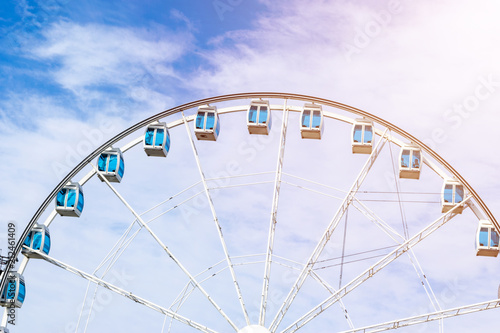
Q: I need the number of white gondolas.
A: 12